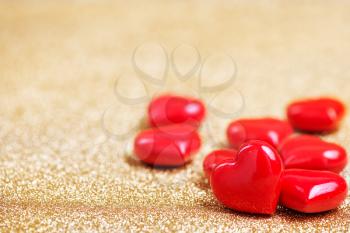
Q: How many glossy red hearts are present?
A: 8